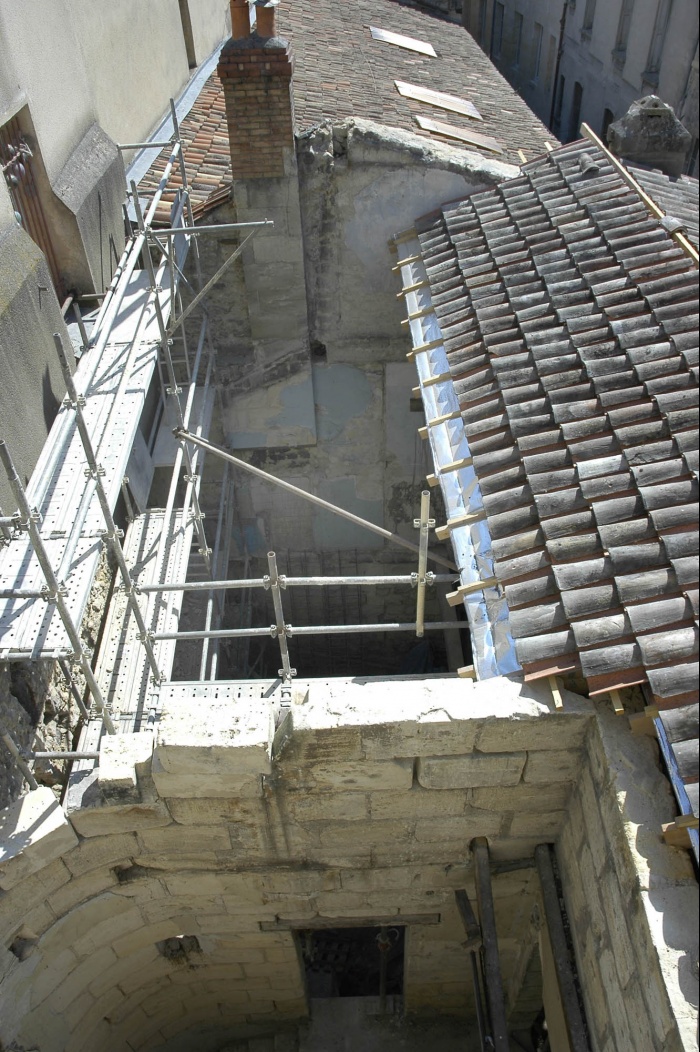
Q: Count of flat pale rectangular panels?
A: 3